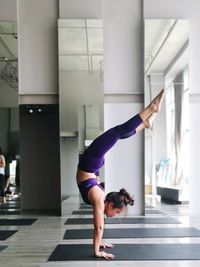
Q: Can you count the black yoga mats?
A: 6